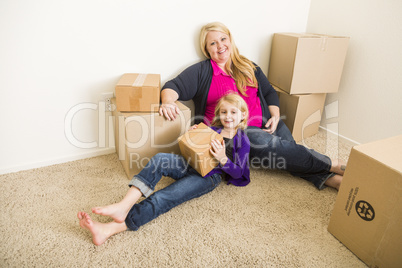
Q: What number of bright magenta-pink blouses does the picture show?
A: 1